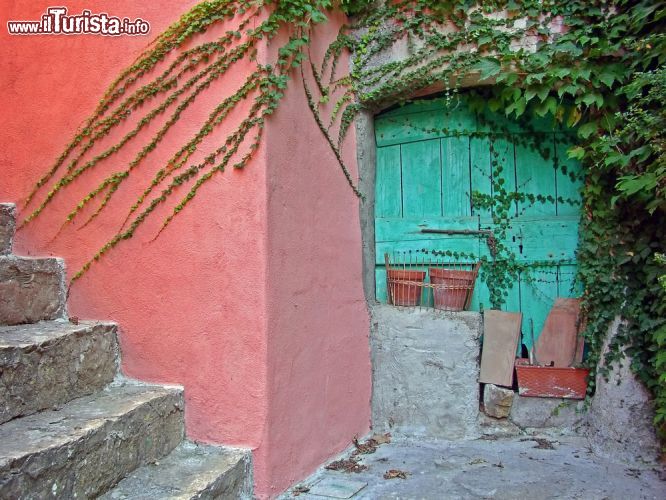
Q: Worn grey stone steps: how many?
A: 5